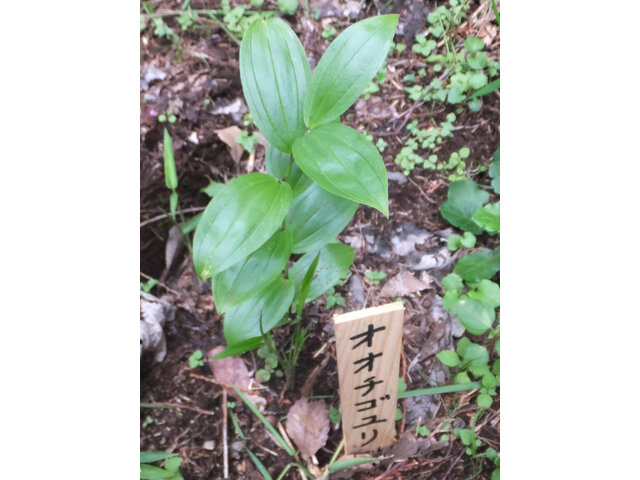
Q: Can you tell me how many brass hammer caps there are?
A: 0